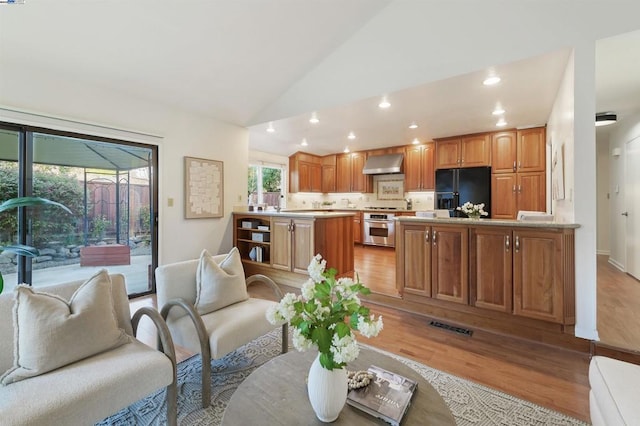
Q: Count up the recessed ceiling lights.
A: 11